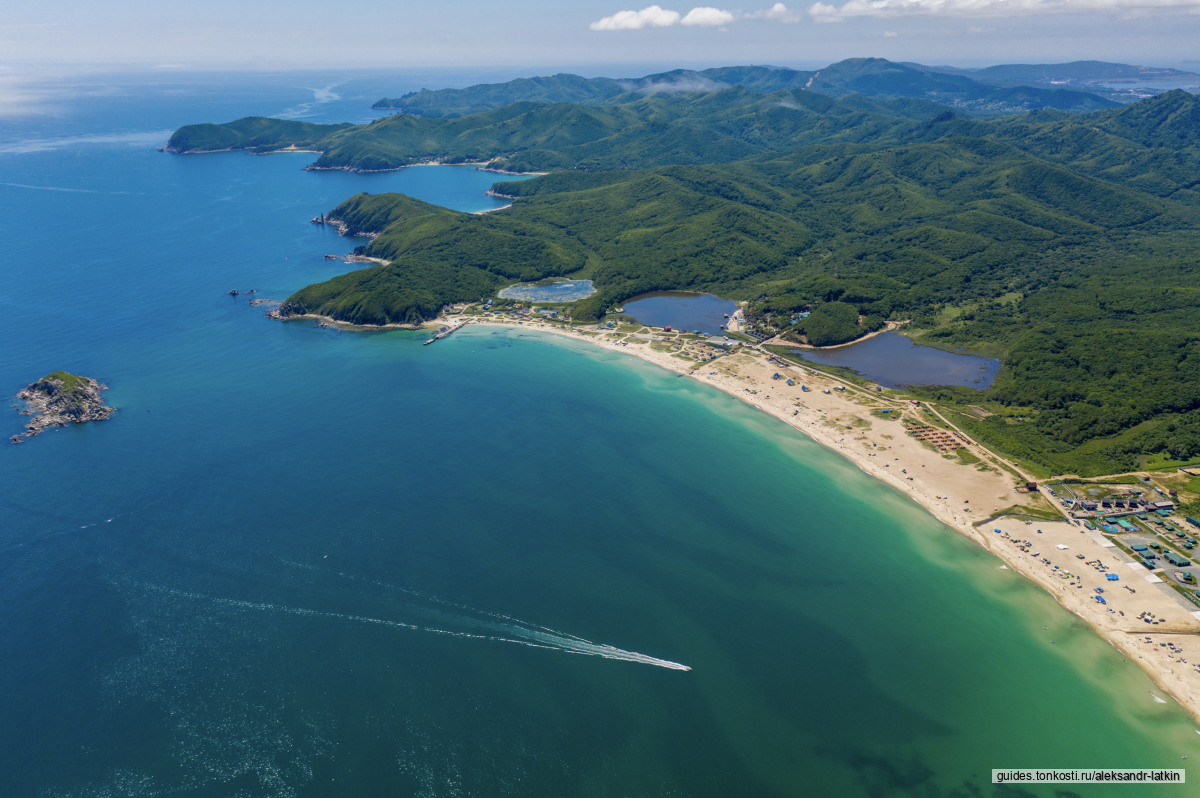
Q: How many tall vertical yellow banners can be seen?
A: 0